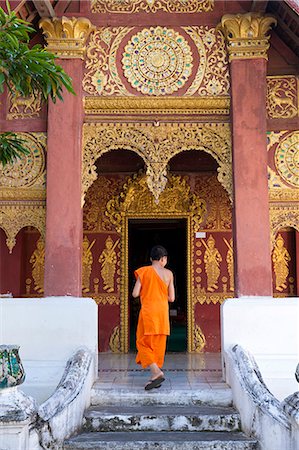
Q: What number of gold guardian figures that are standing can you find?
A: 6